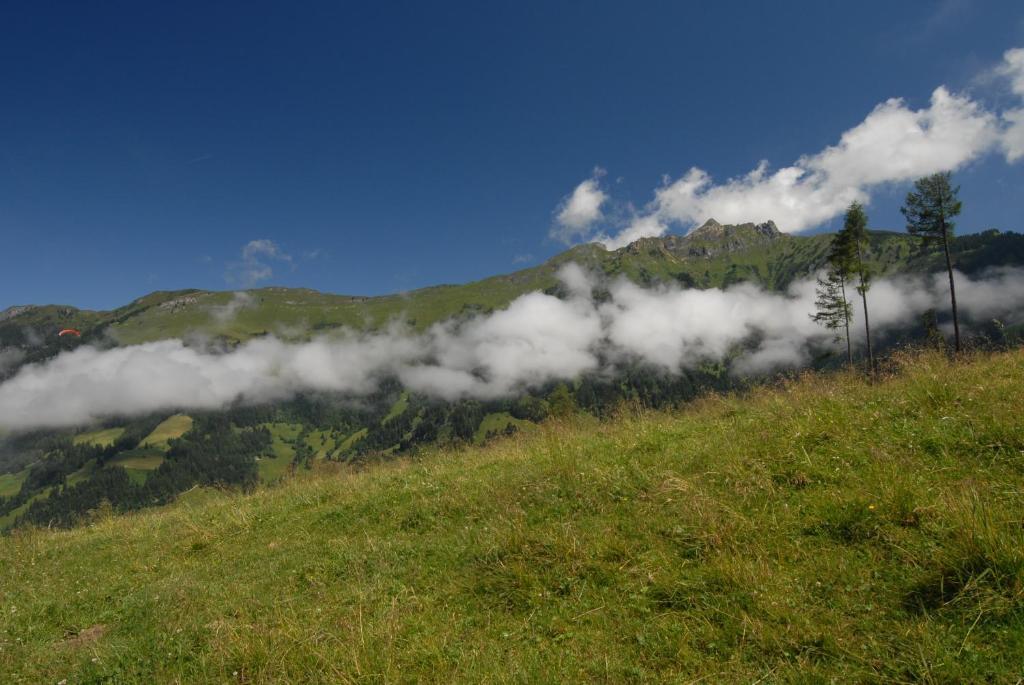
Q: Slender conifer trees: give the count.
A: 3